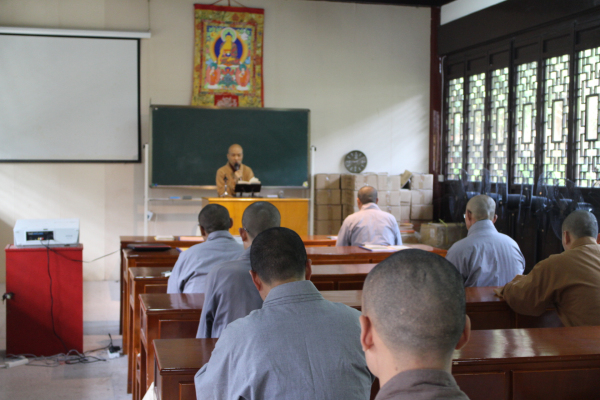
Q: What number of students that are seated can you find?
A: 7